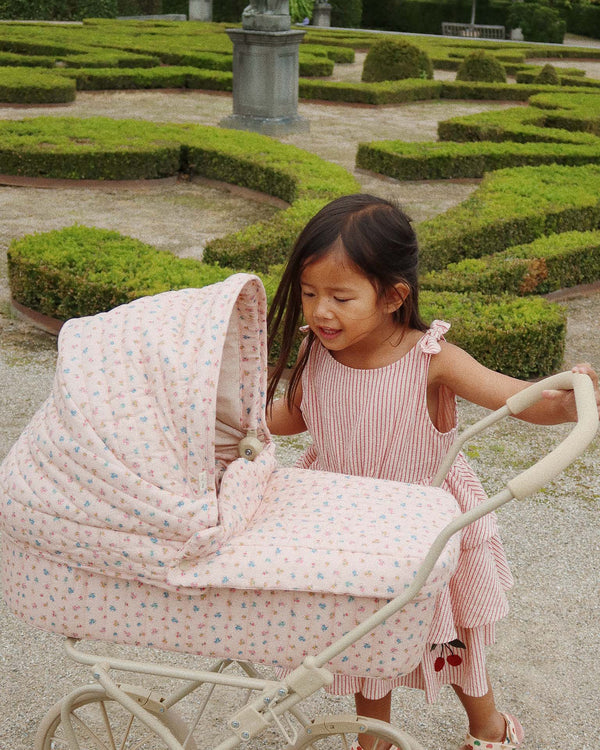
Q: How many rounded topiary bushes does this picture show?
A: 3